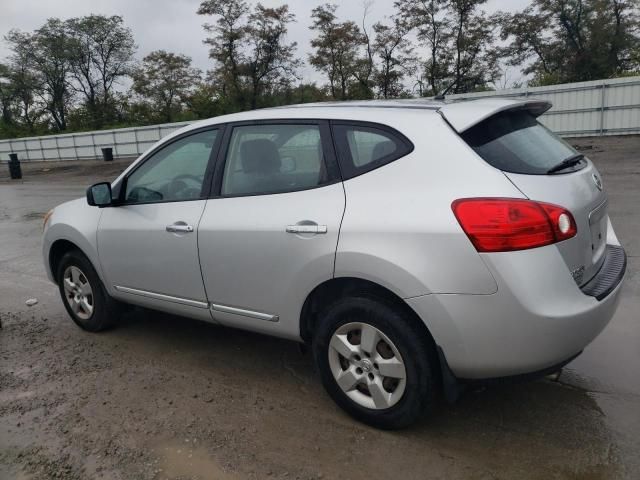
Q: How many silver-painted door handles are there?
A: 2